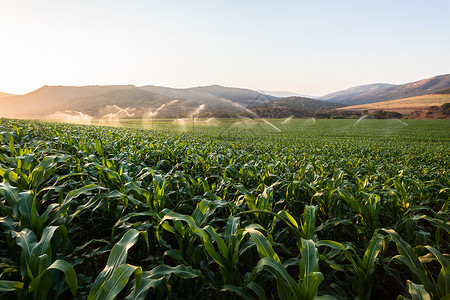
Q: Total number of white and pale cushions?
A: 0